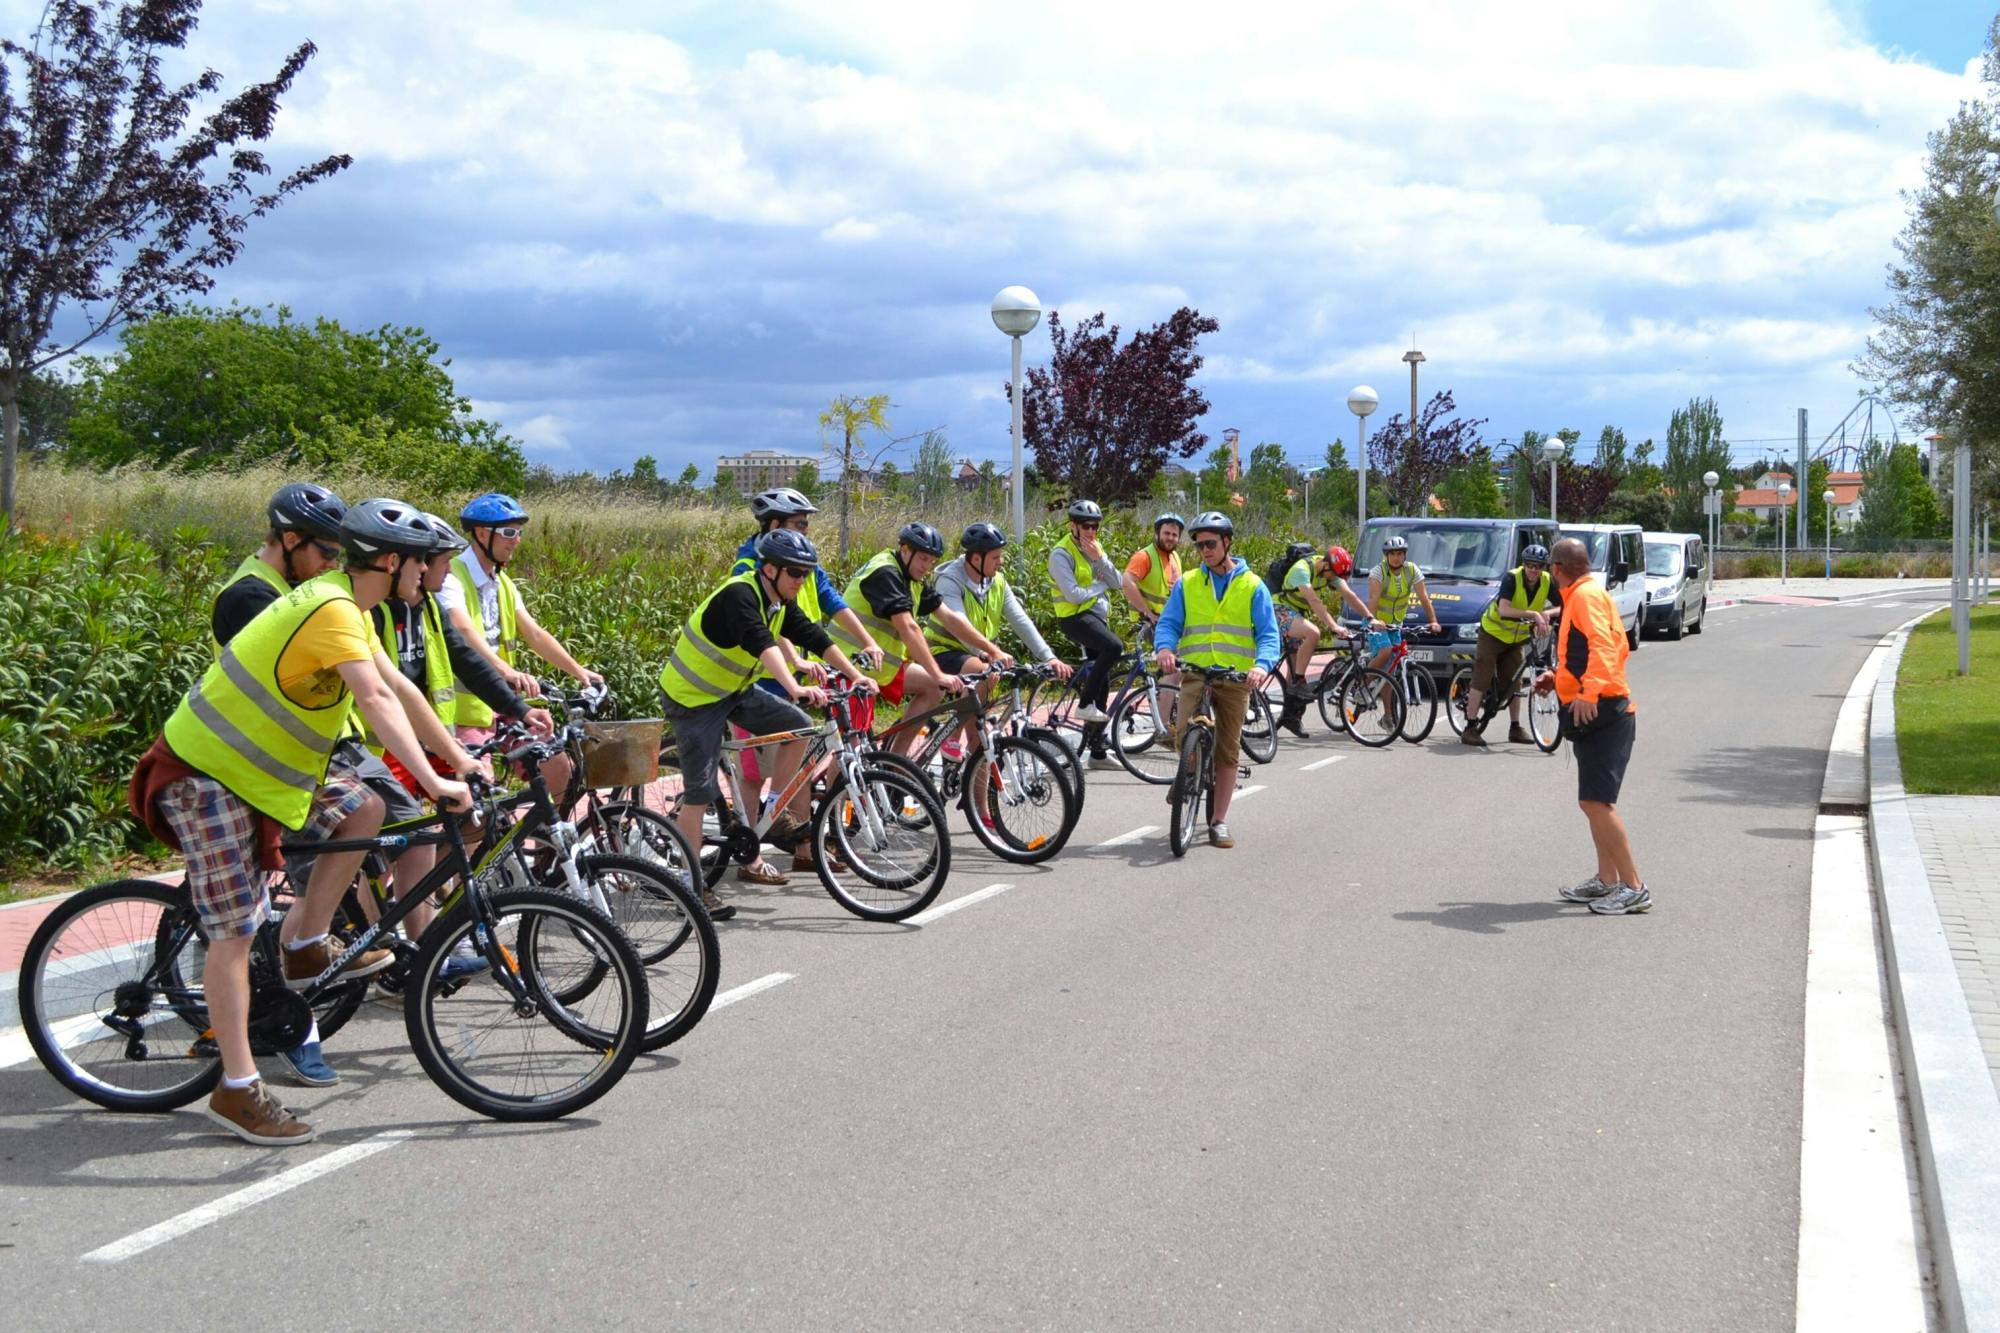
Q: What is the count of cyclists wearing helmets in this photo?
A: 14